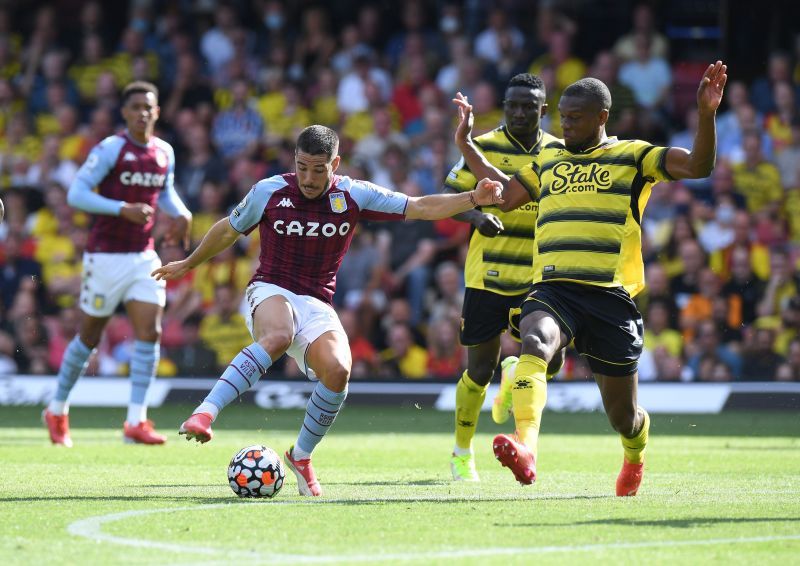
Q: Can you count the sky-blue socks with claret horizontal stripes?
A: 4